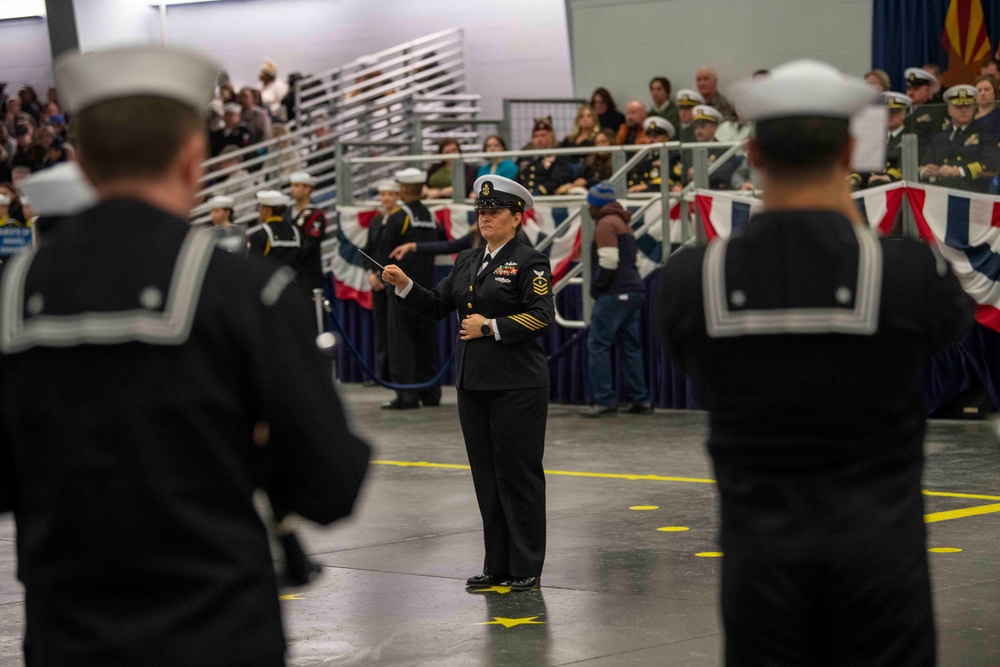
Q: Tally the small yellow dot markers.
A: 4